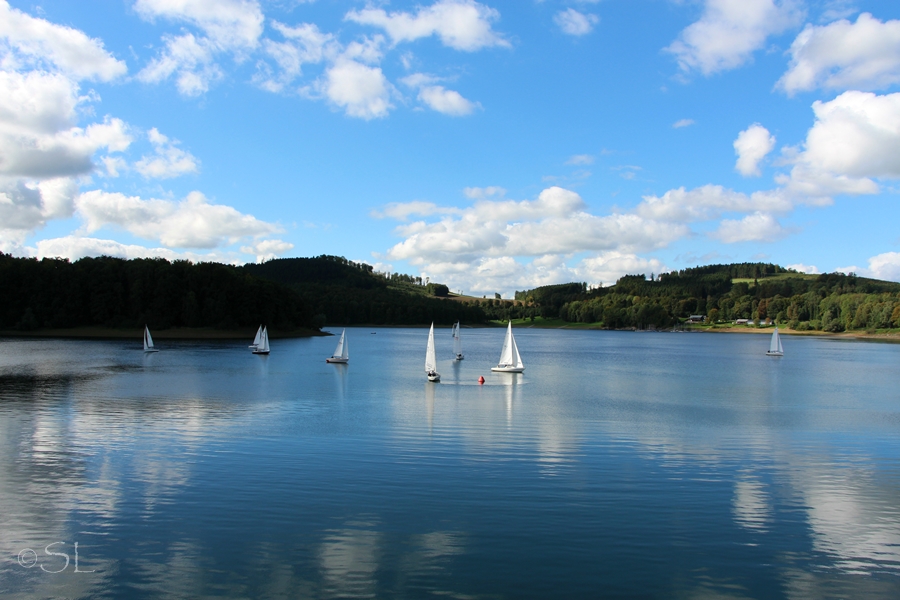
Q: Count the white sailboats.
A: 8